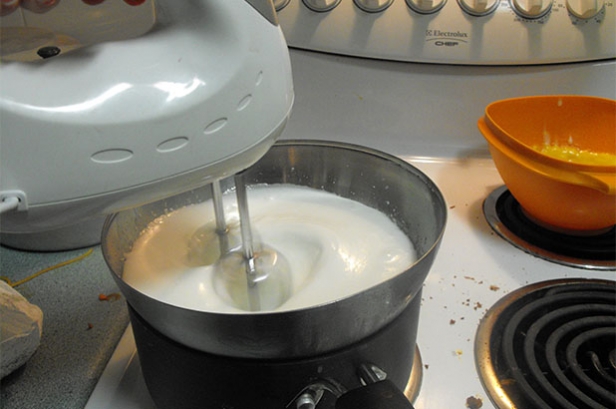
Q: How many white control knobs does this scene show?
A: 7